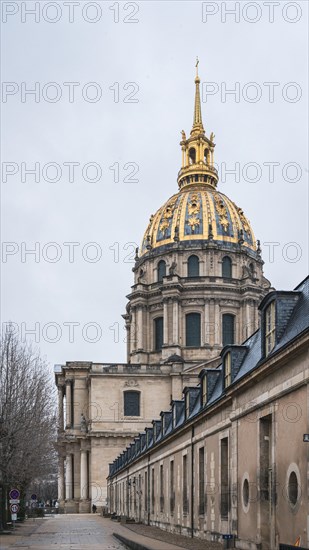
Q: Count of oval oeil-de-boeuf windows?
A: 2